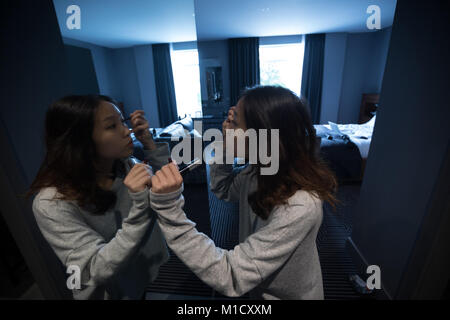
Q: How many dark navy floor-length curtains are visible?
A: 3